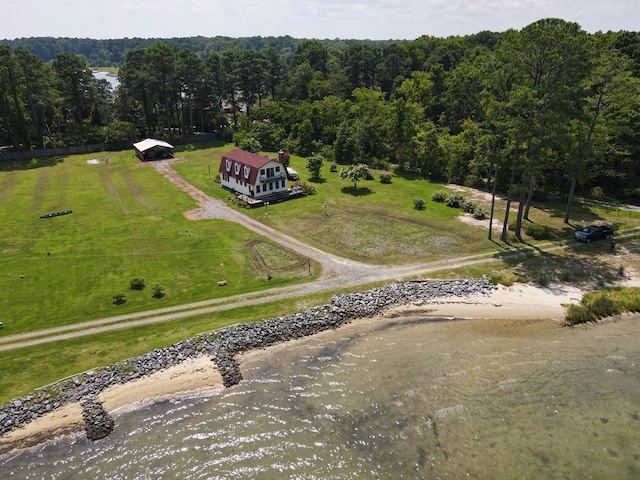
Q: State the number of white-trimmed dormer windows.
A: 3